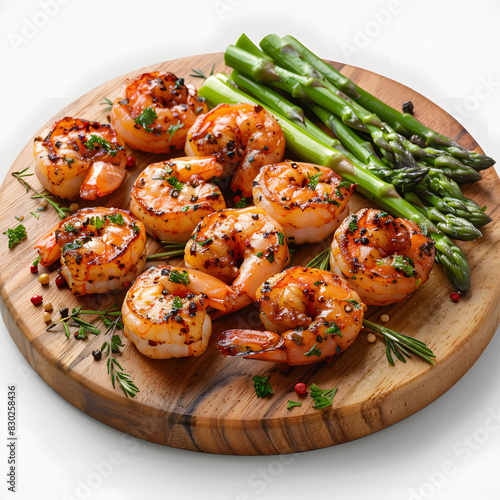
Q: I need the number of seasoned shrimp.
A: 10